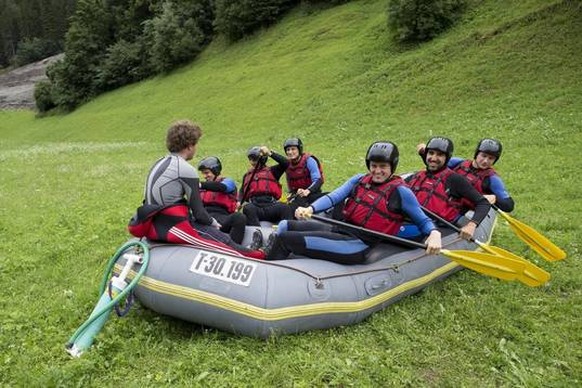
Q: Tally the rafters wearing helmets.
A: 6